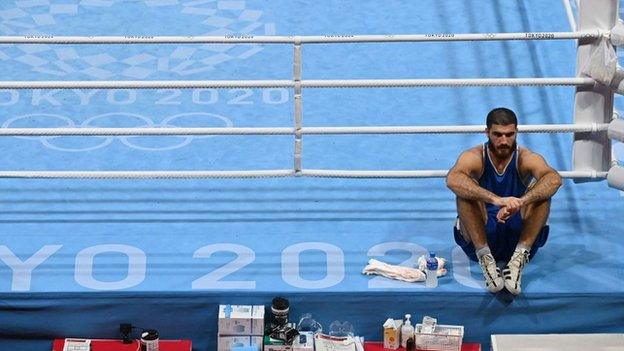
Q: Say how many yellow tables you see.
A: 0